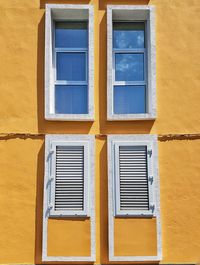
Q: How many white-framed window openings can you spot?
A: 4